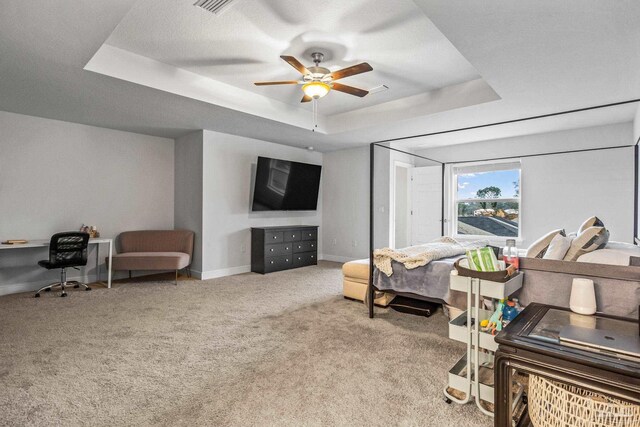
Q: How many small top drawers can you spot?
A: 3